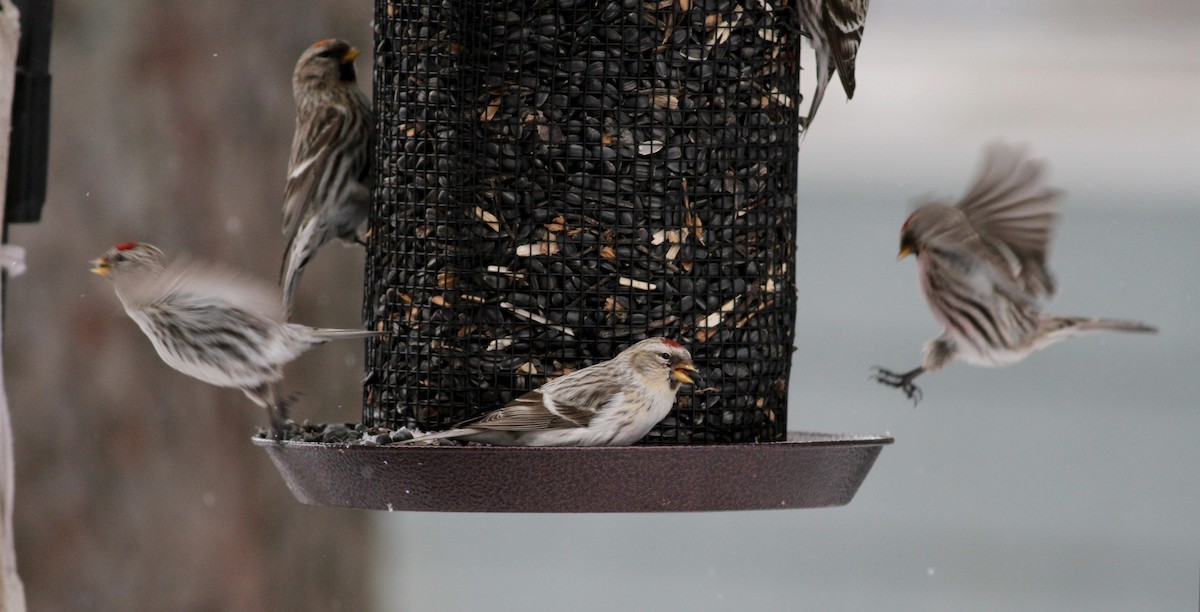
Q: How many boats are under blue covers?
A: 0